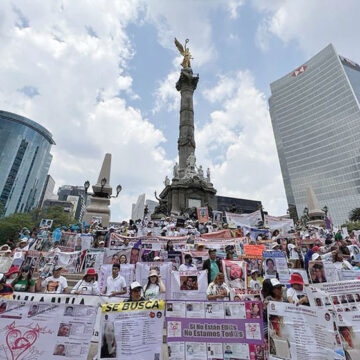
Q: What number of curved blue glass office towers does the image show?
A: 1